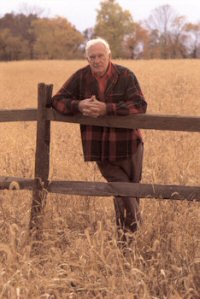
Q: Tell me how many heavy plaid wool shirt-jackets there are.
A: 1